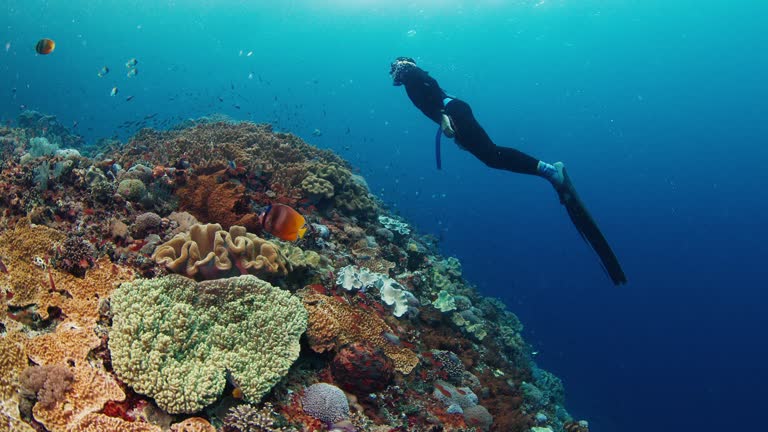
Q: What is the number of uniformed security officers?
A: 0